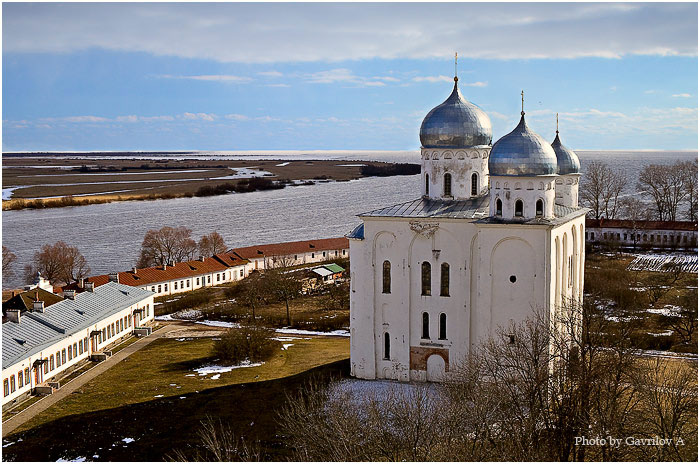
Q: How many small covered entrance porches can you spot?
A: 3